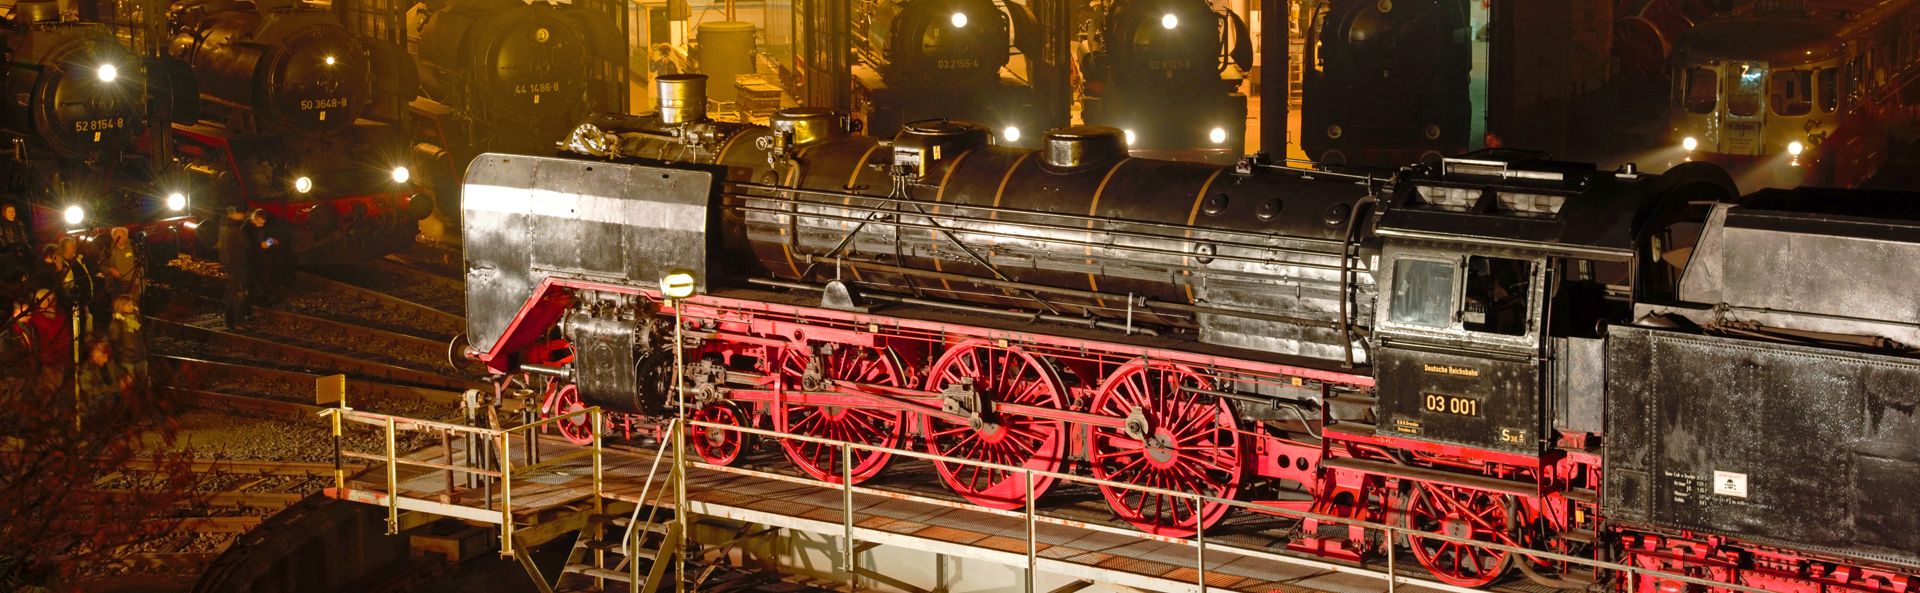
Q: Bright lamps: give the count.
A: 13